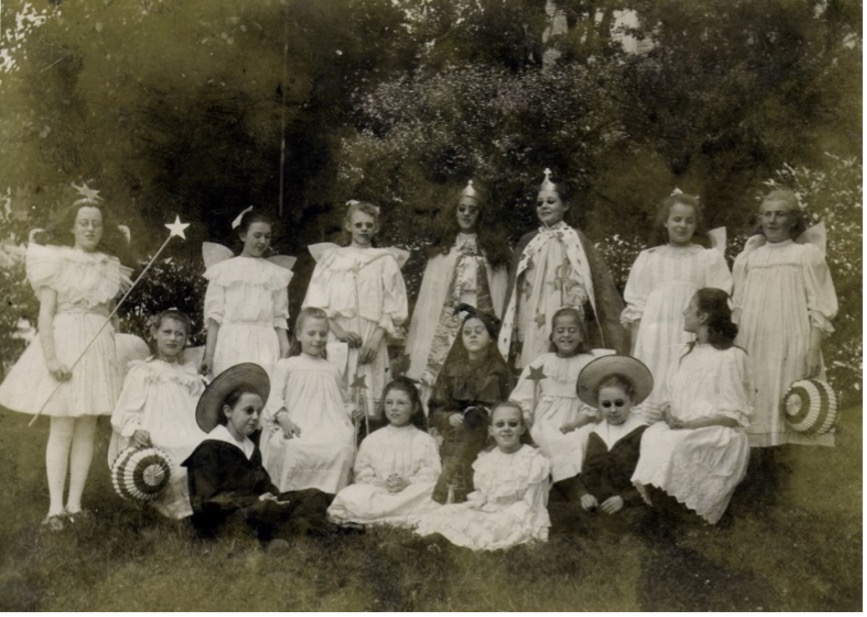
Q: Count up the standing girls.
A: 7